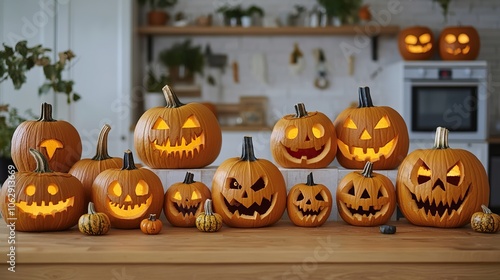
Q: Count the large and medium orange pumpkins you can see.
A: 14